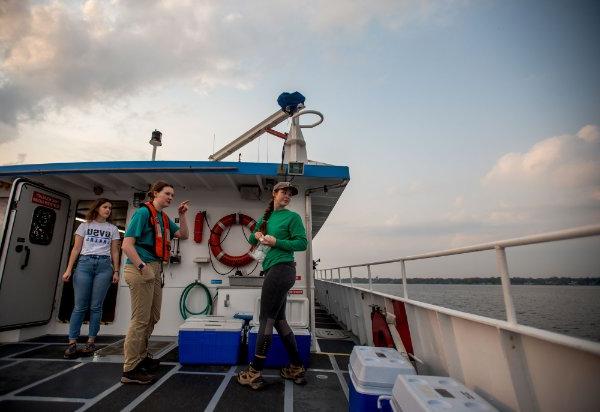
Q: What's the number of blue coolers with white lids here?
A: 4